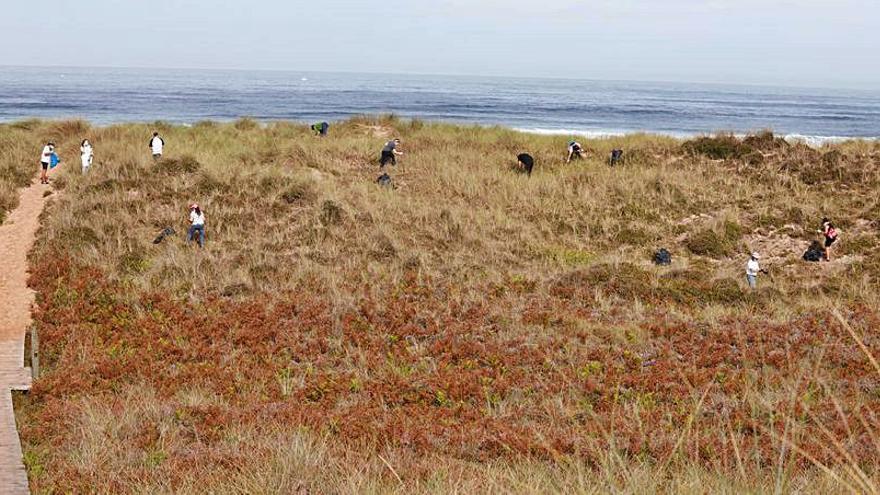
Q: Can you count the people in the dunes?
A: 11